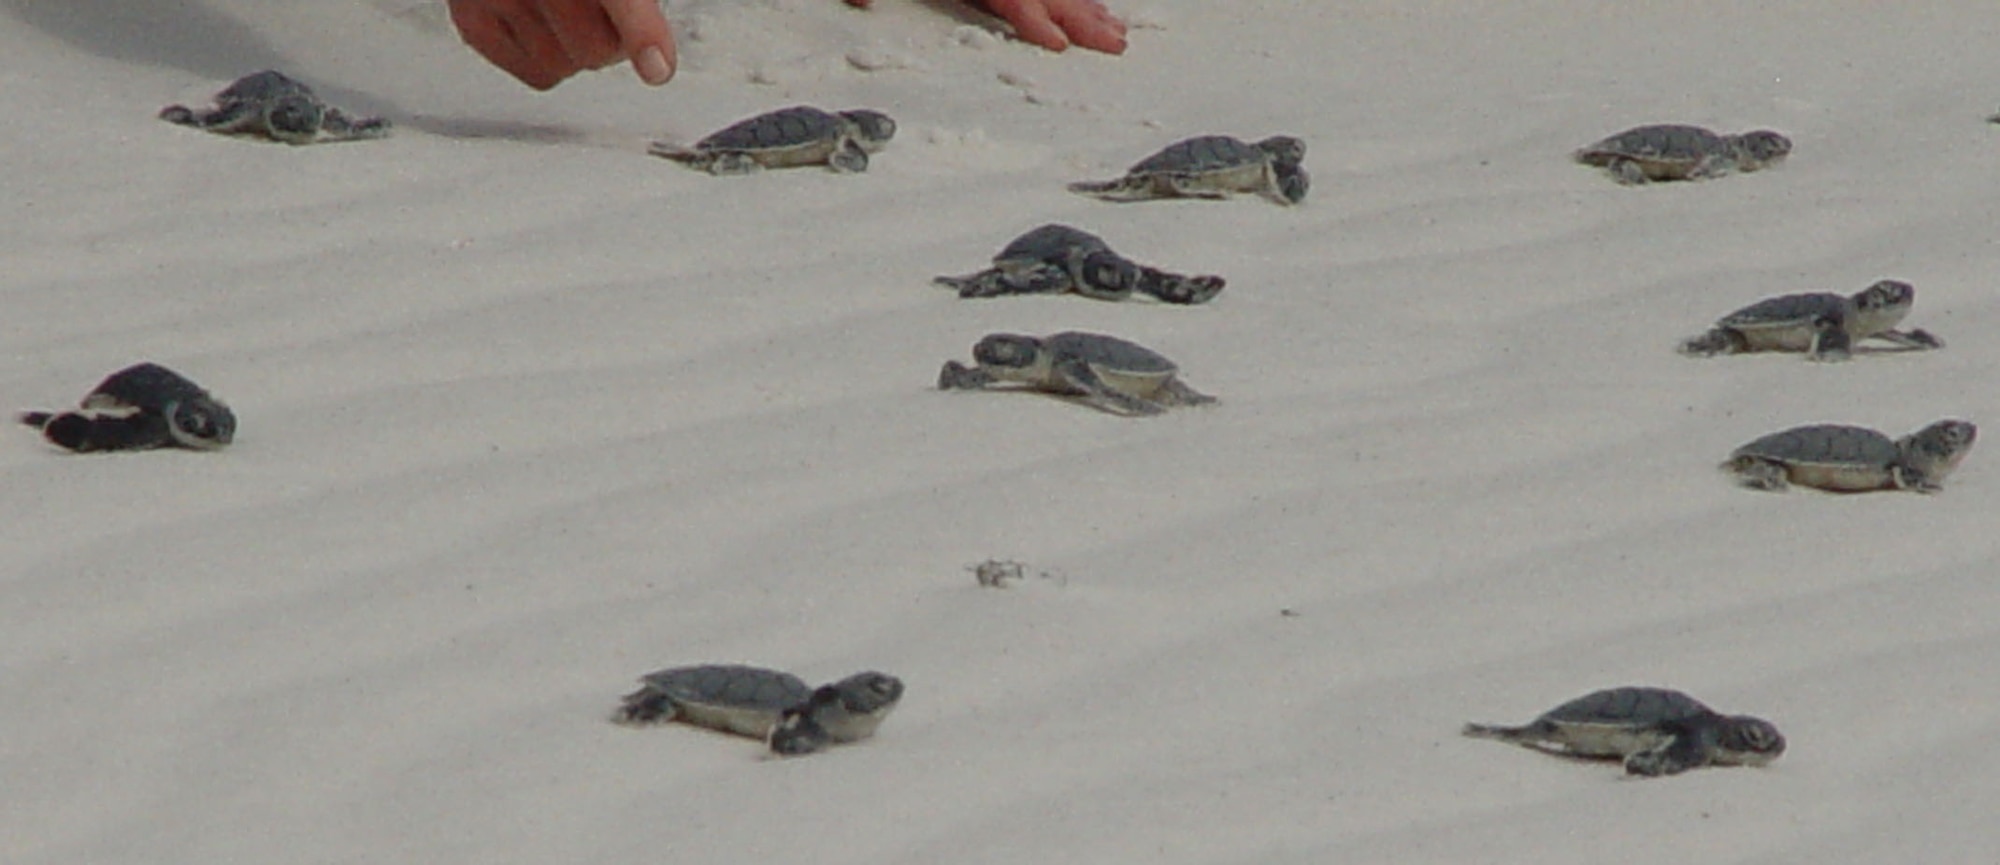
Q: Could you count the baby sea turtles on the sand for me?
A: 11